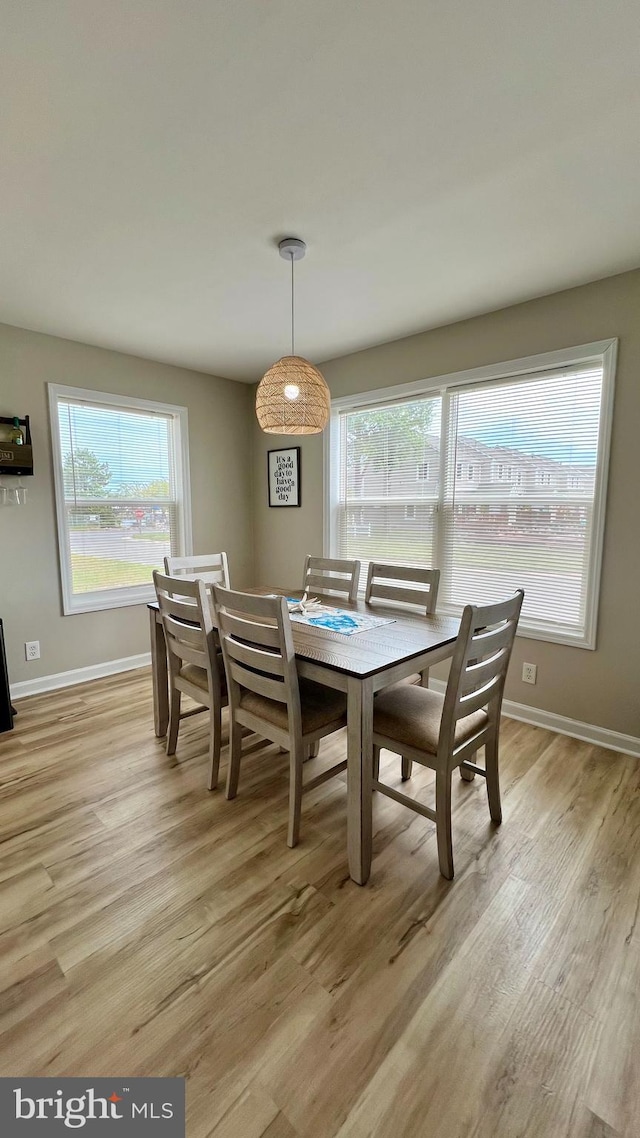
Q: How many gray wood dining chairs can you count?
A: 6